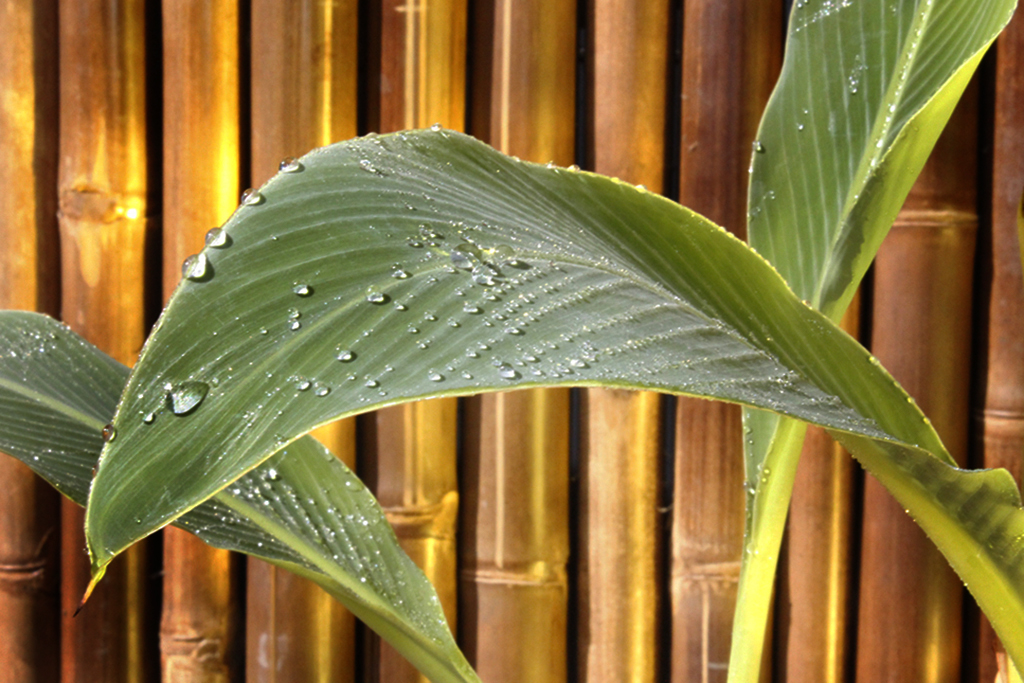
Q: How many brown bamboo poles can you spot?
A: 11